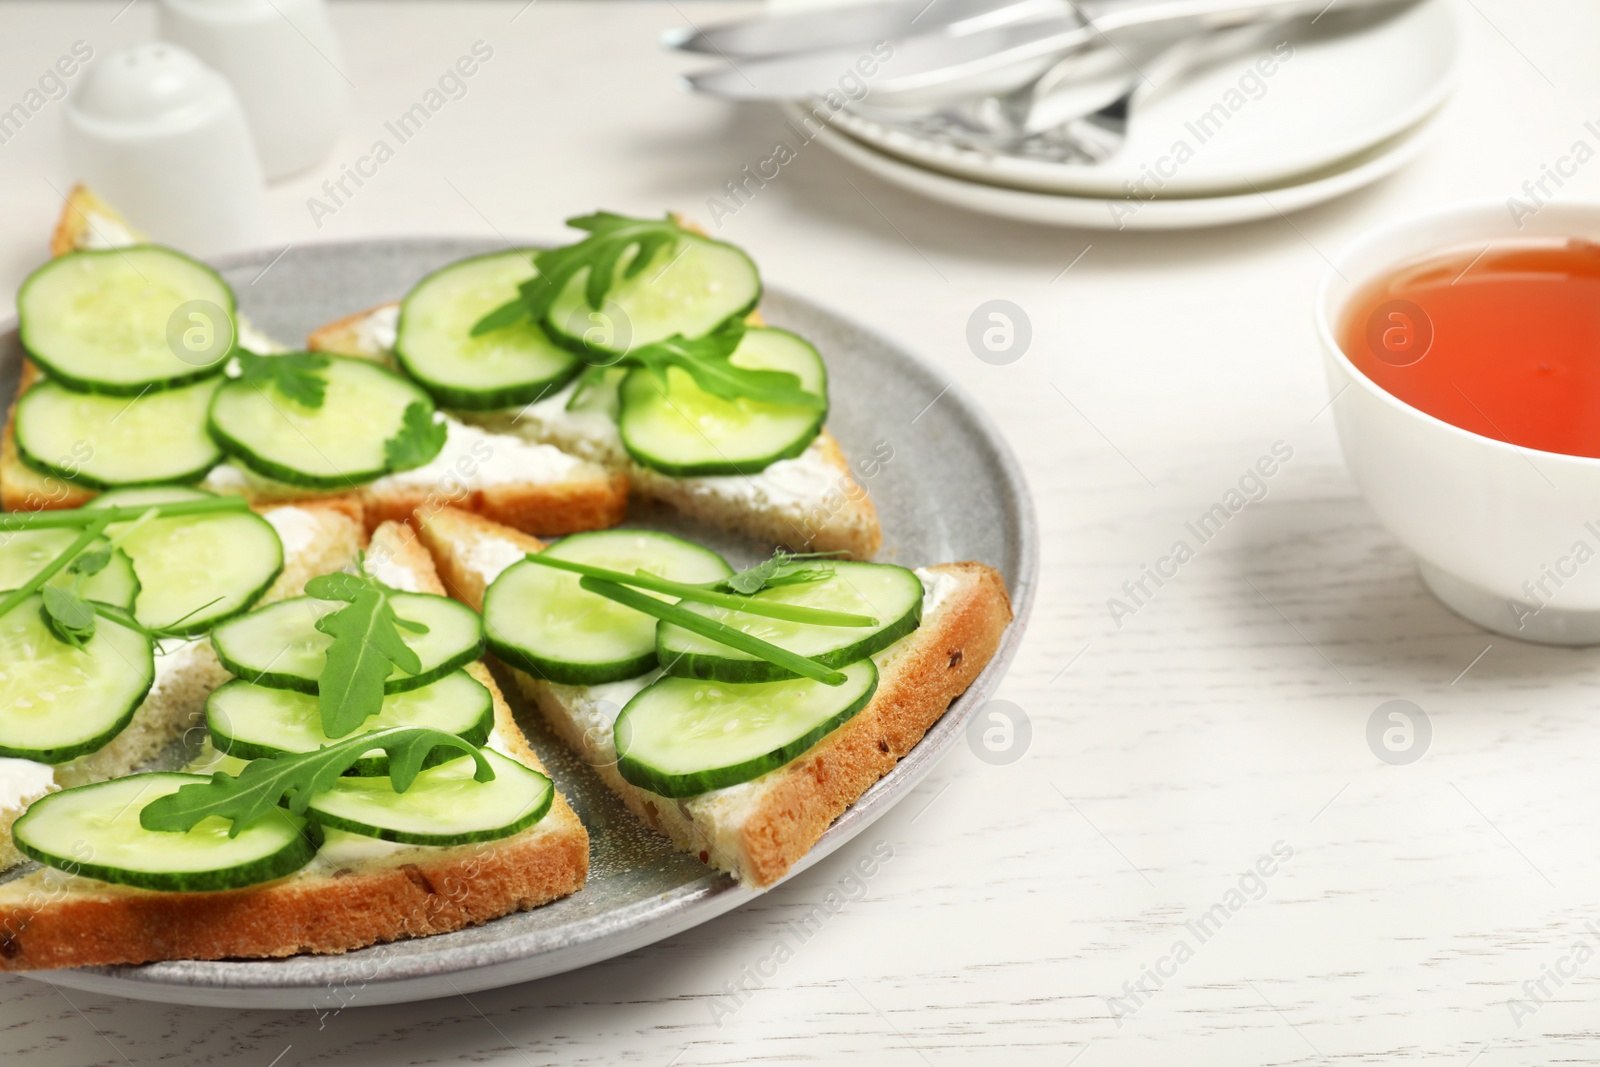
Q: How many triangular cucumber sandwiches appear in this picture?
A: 5